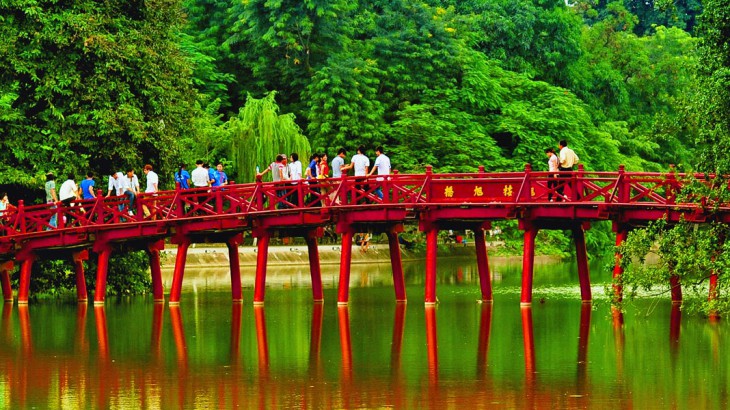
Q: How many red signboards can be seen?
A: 1